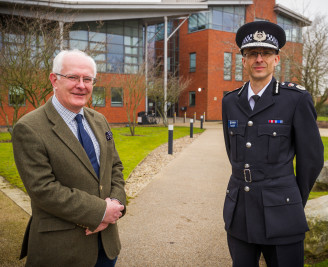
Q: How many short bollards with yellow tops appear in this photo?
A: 4